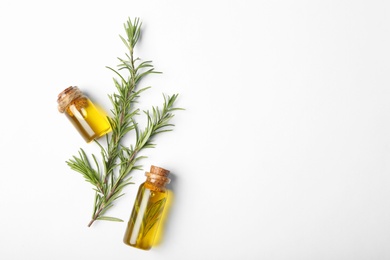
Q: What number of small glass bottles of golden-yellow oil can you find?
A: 2